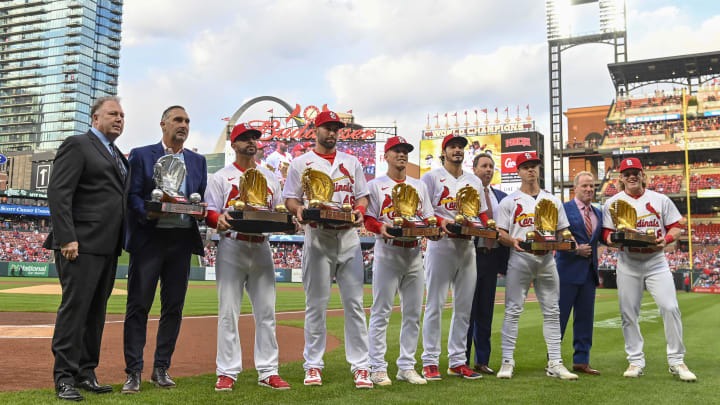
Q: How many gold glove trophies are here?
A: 6